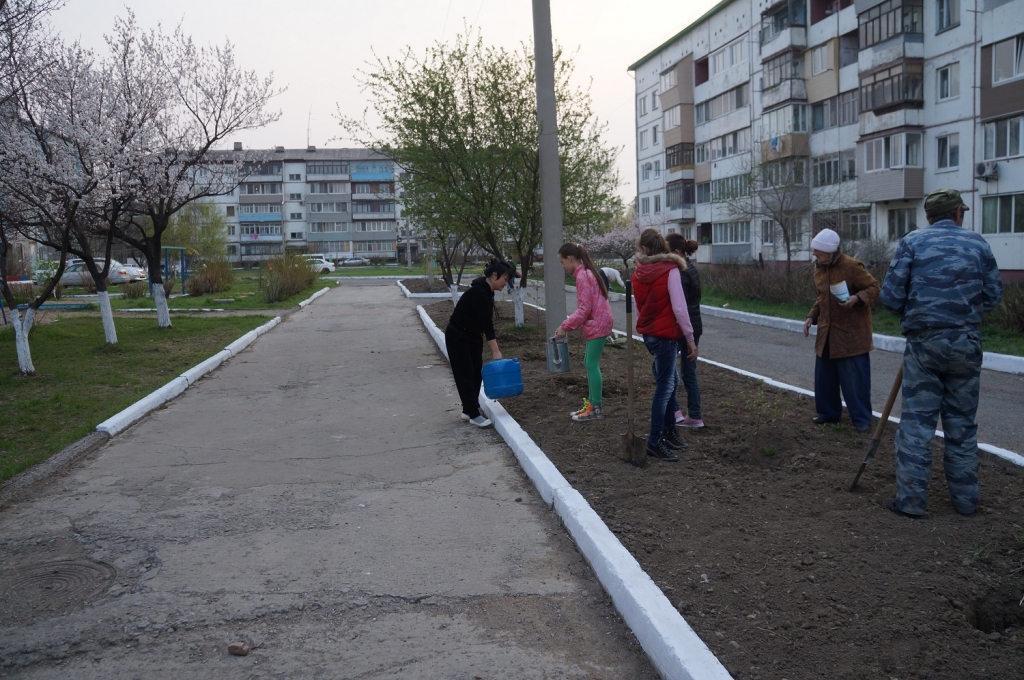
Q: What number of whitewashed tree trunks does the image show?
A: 5